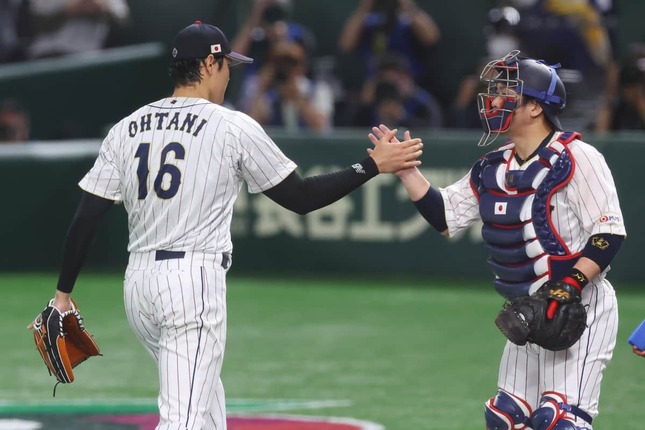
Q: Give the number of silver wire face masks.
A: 1